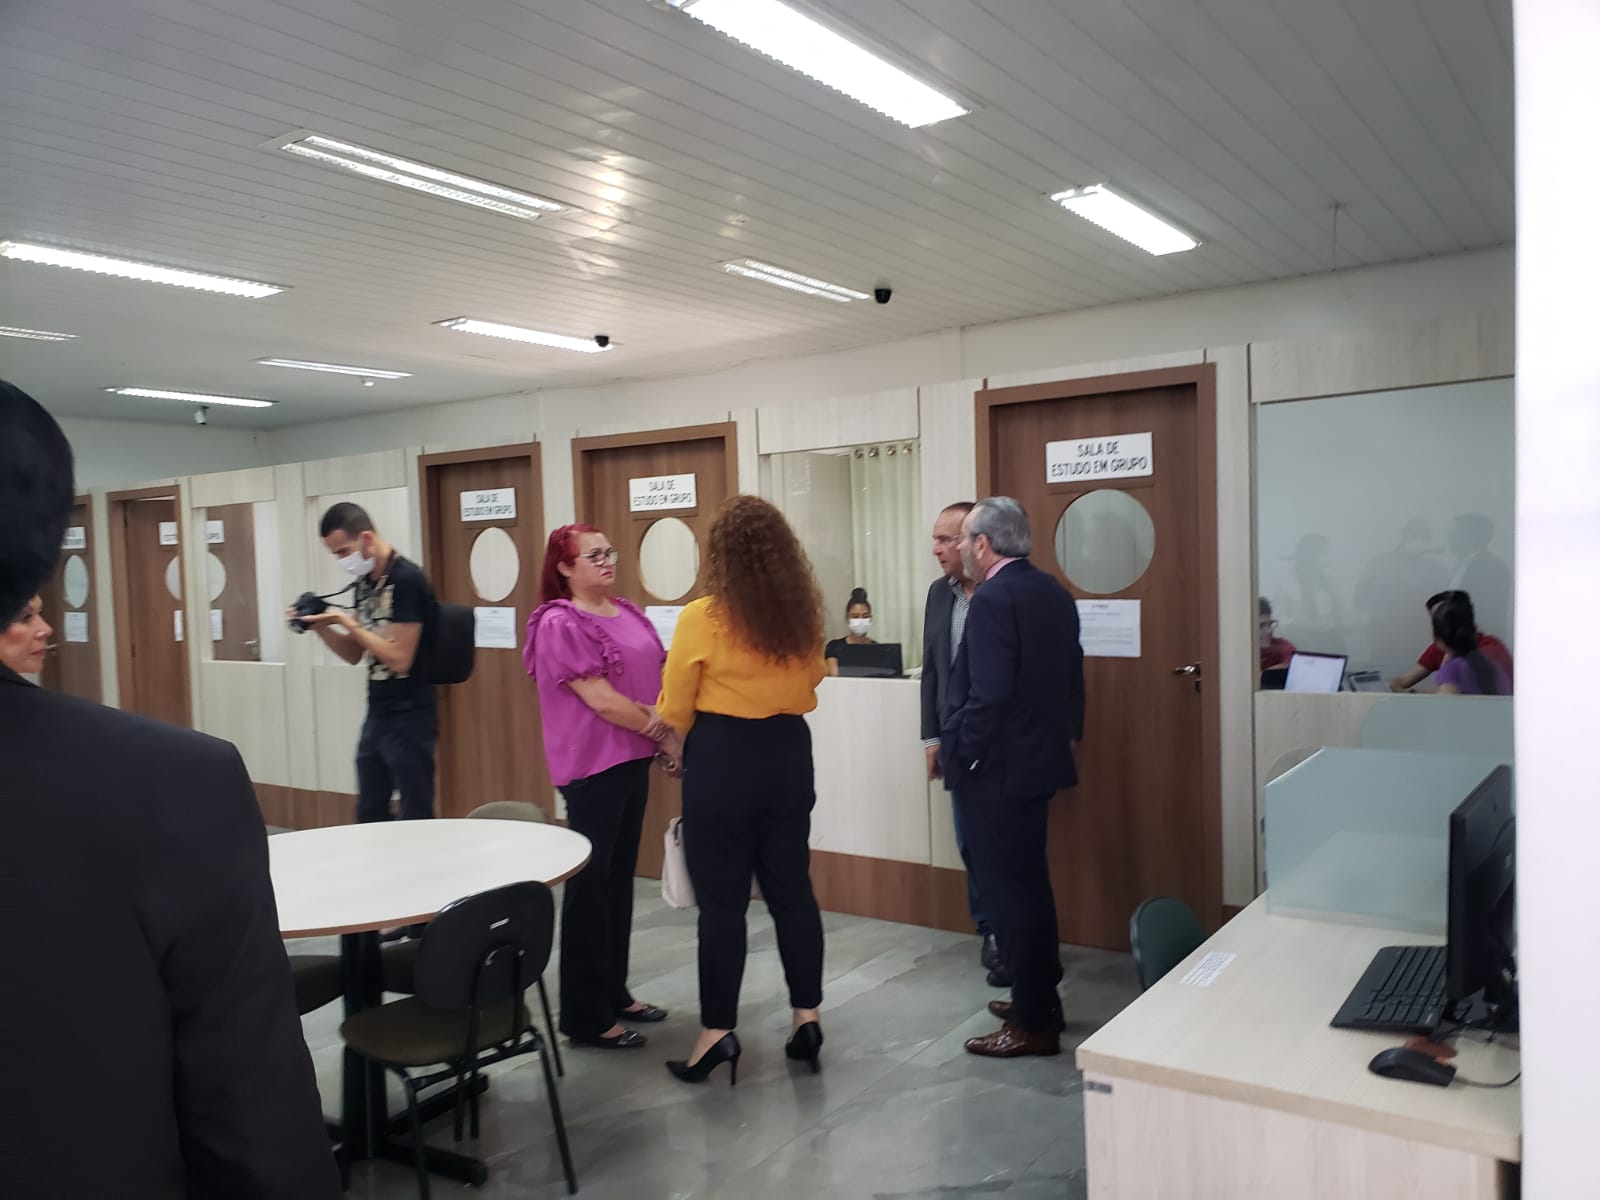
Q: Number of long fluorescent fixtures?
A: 9